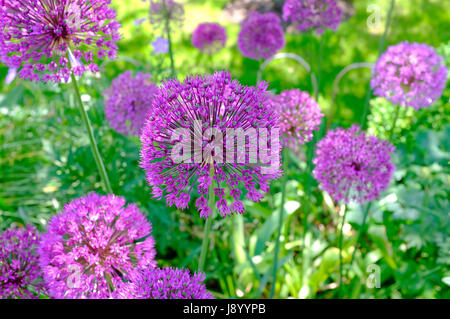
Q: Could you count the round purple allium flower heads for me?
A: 13